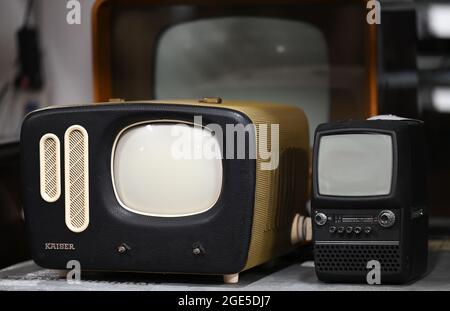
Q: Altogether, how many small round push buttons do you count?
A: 5